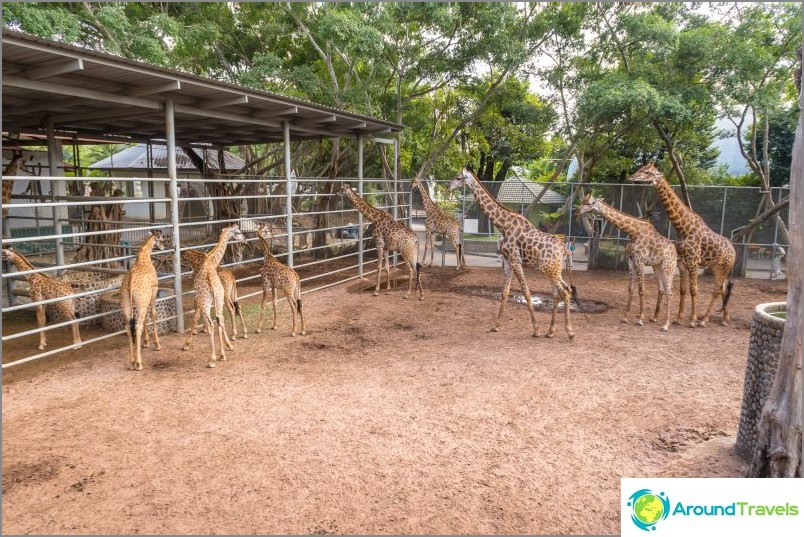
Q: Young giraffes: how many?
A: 5